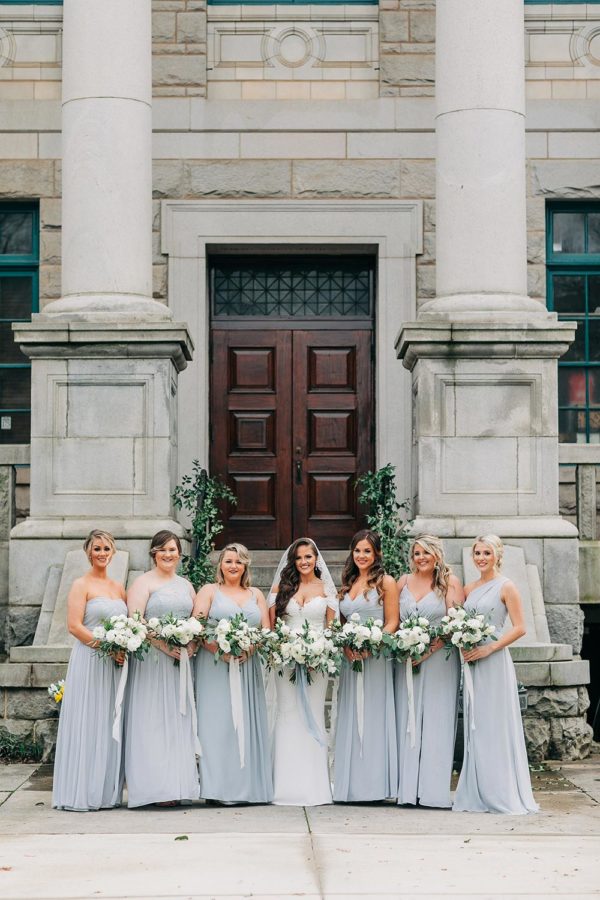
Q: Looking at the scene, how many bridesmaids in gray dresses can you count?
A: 6